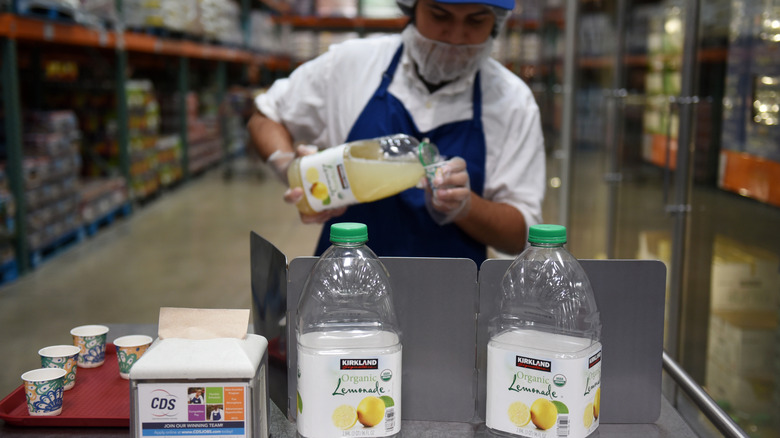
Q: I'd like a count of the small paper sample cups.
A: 5